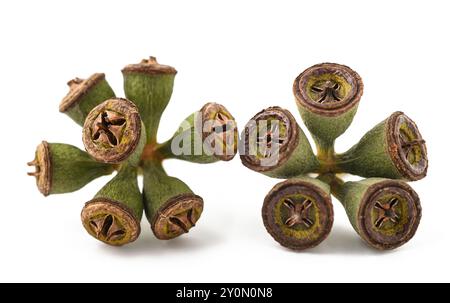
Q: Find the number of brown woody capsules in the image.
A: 12